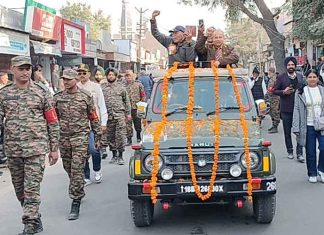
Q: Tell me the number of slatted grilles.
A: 1